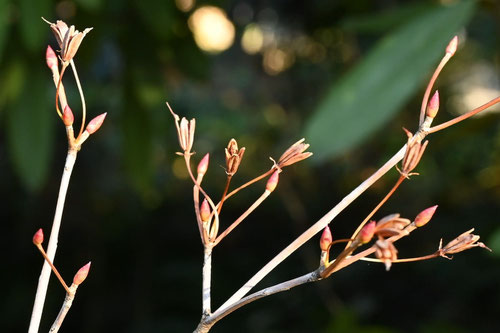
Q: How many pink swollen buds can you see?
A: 13